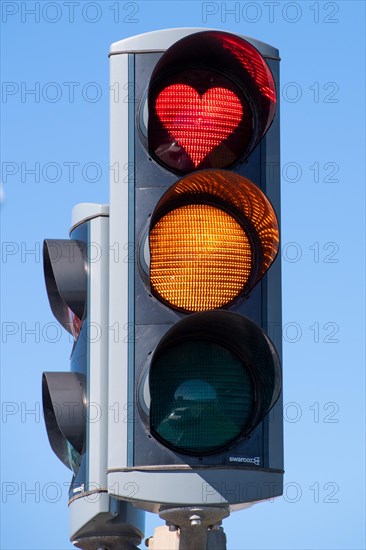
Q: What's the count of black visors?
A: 5